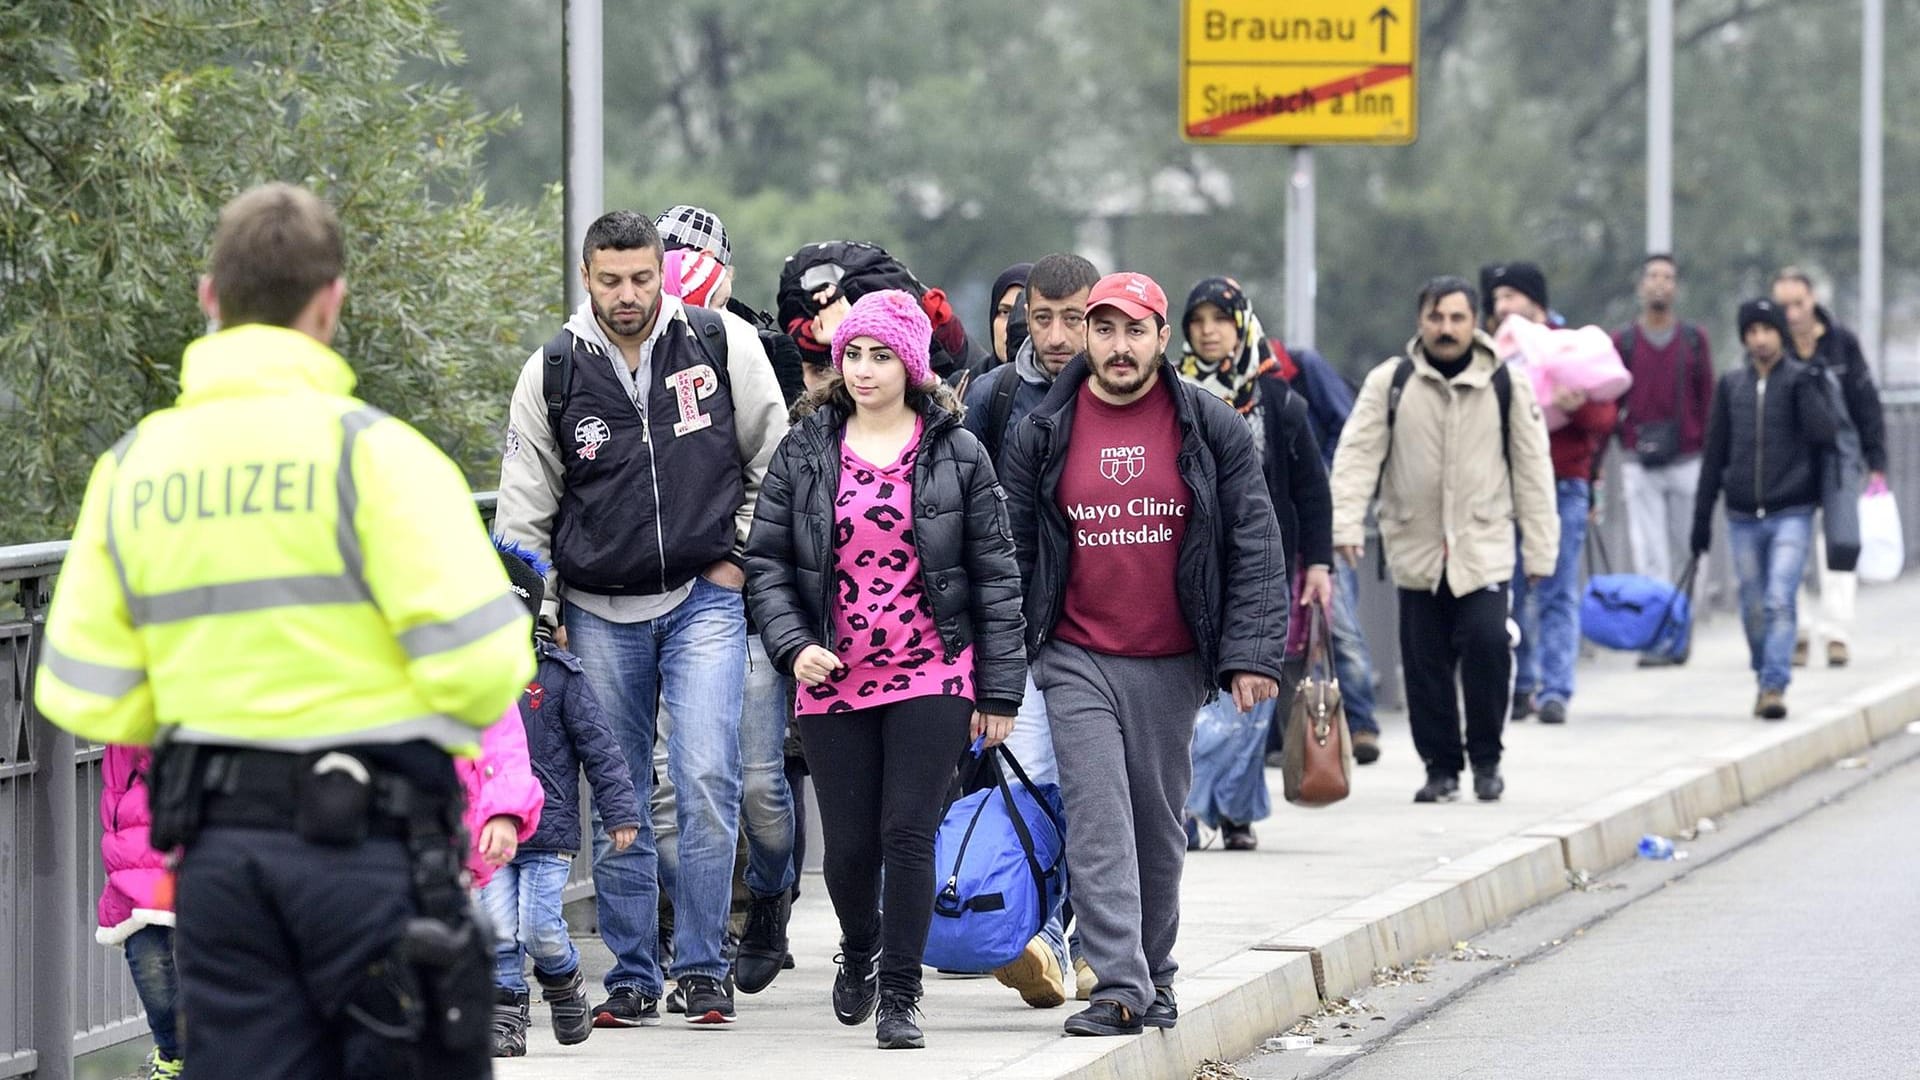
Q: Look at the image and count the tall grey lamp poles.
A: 3